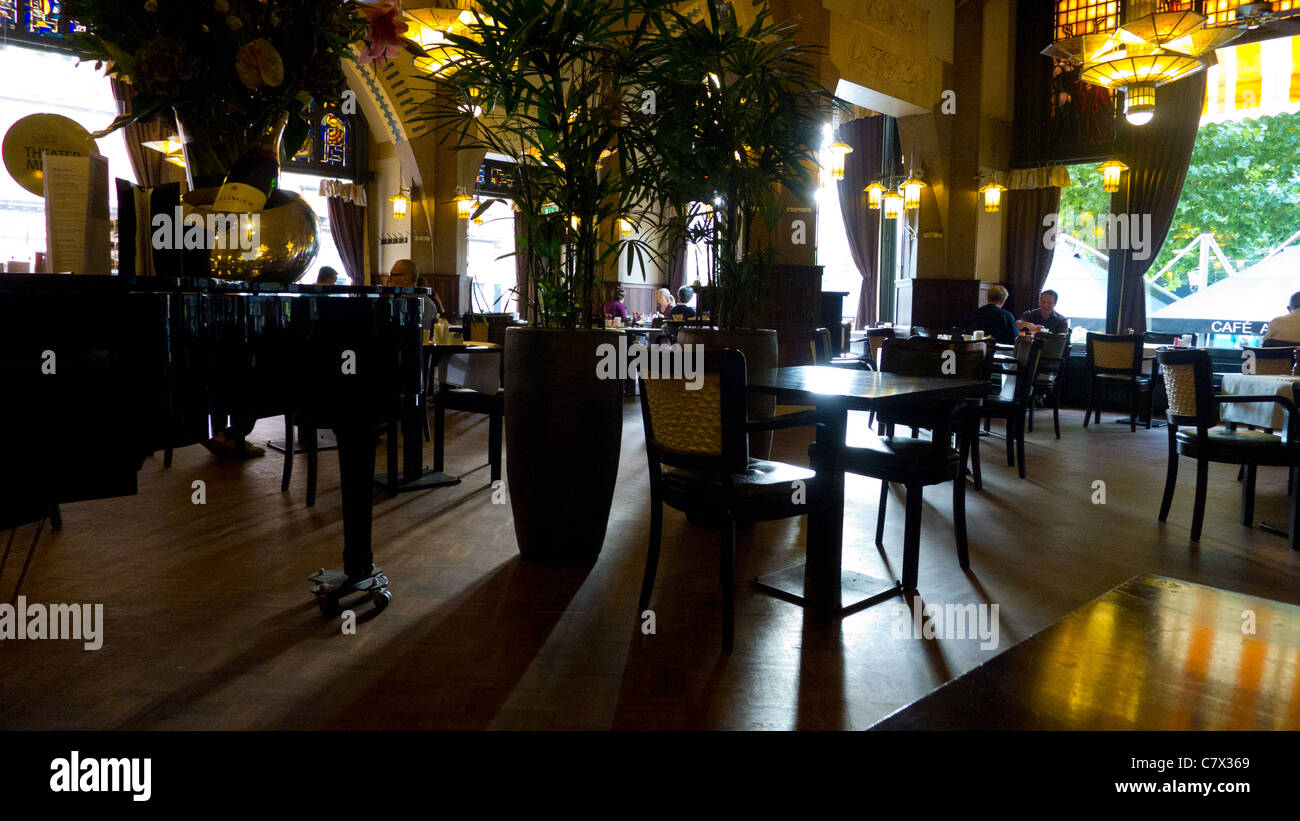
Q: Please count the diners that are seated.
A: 8